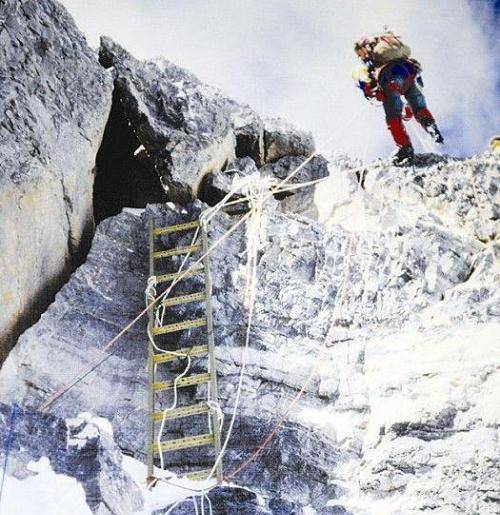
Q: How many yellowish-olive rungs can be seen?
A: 10